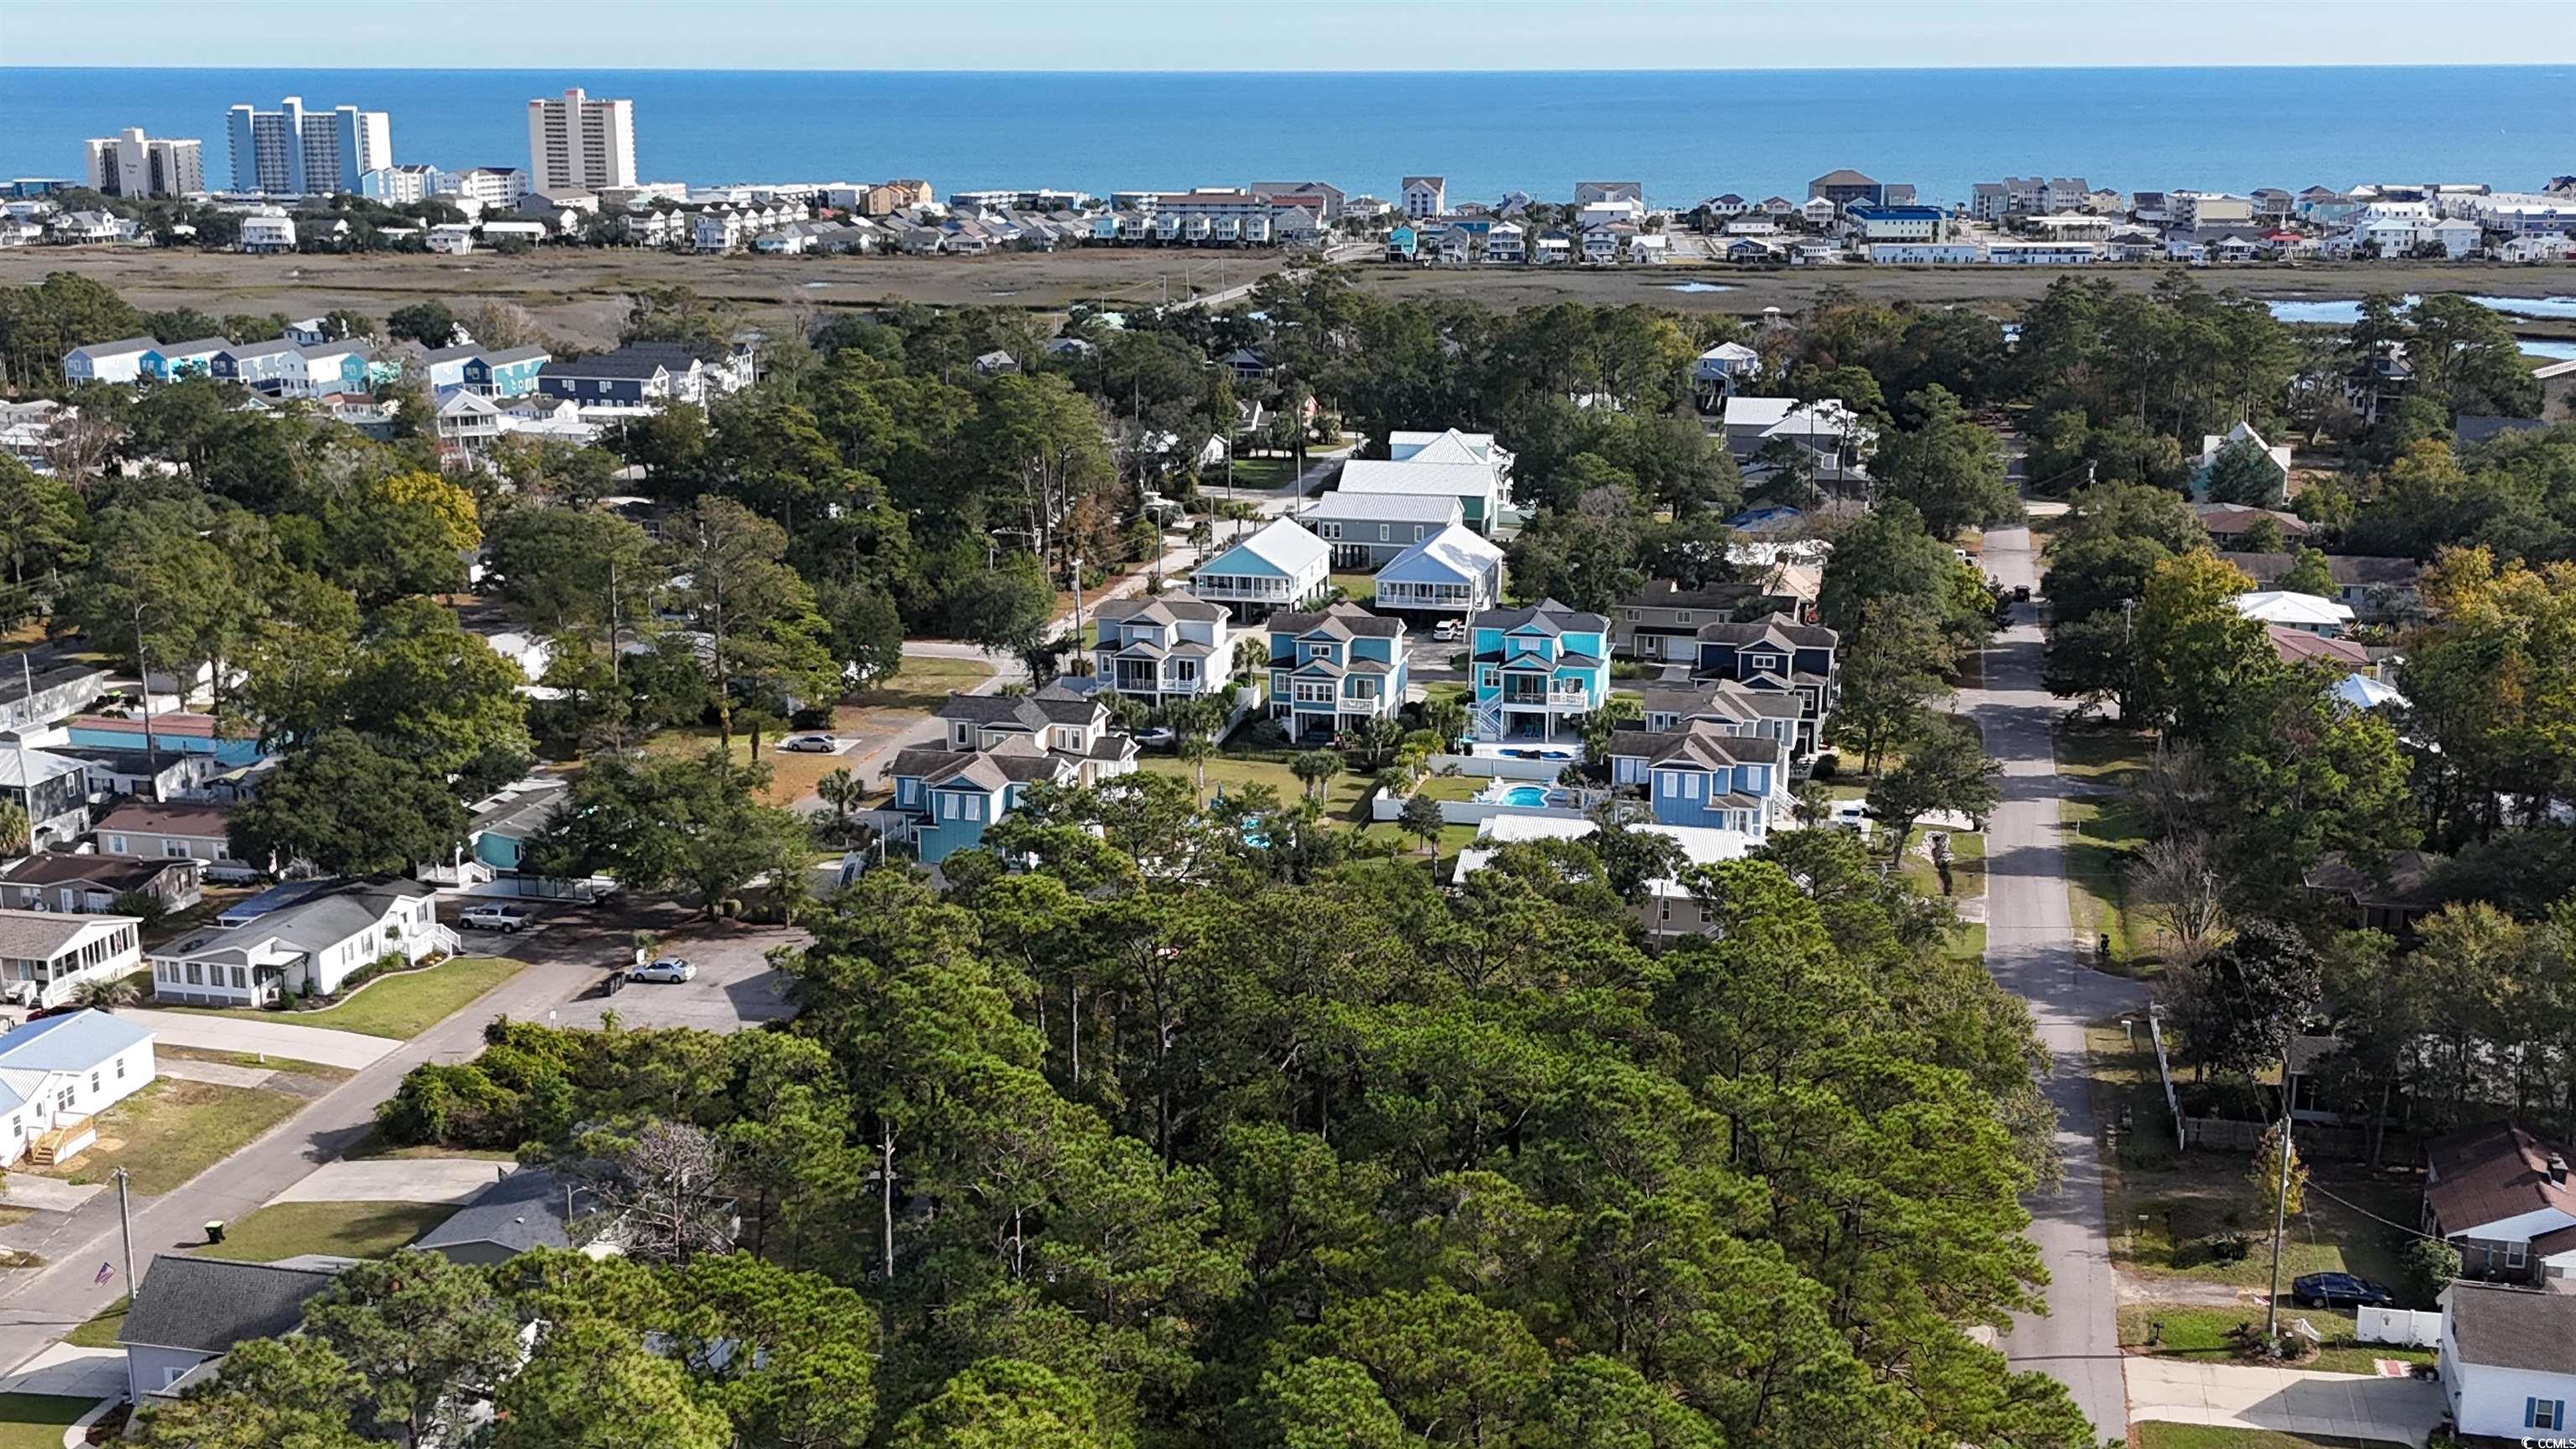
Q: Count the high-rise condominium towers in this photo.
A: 3